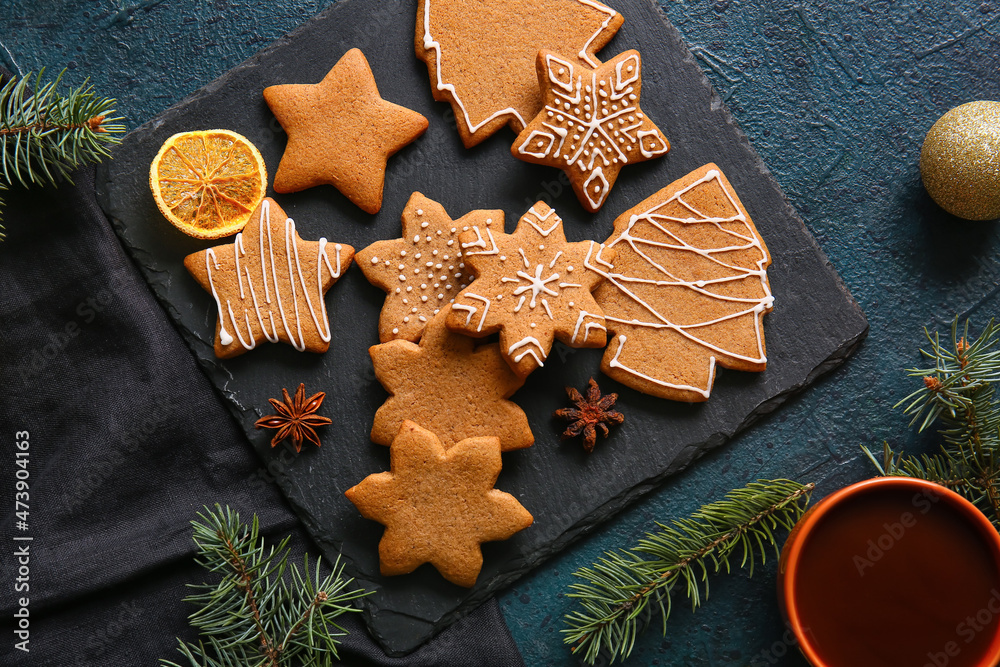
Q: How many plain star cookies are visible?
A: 3